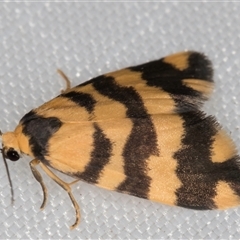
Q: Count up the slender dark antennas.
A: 1